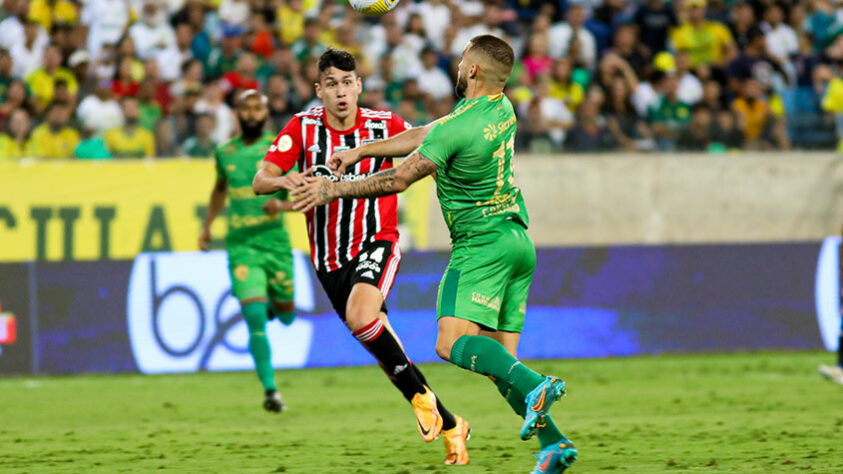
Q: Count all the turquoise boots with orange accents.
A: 2